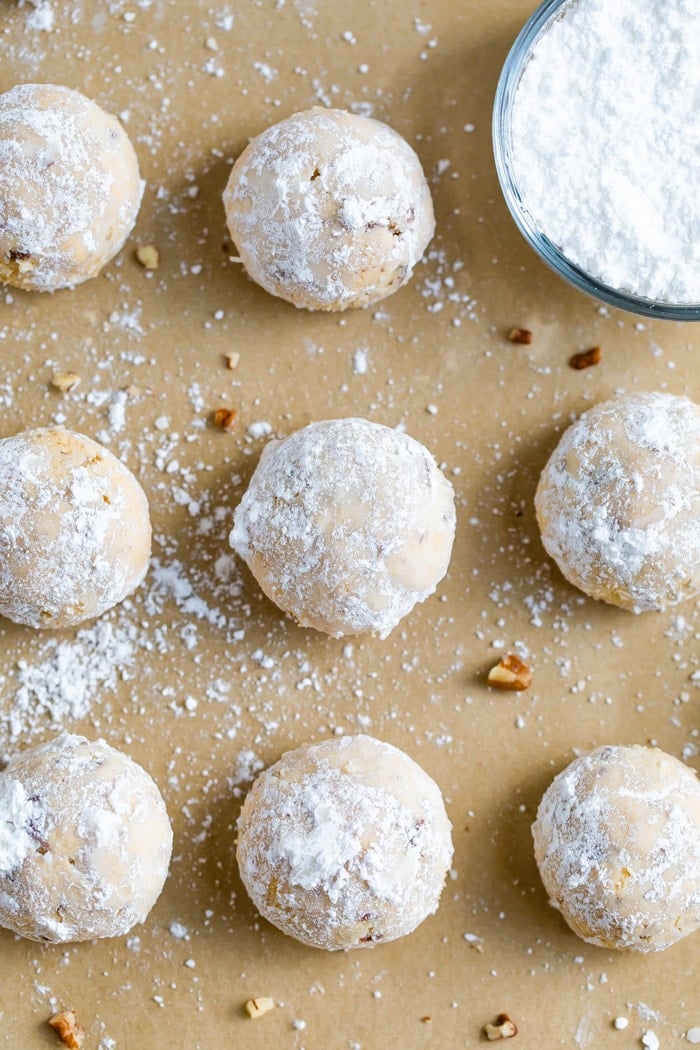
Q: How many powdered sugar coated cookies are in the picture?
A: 8